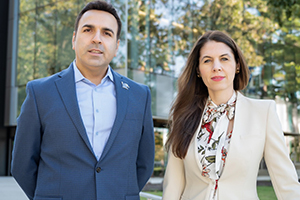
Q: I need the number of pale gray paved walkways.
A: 1